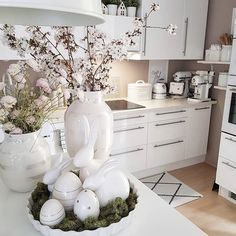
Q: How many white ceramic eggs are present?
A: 3